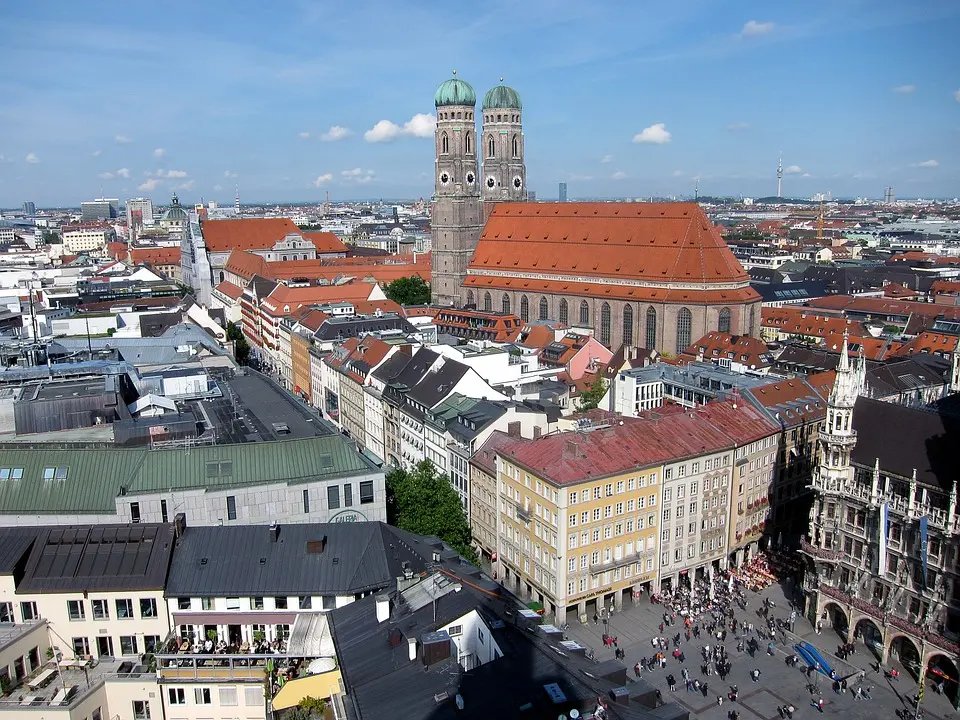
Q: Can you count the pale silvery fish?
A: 0